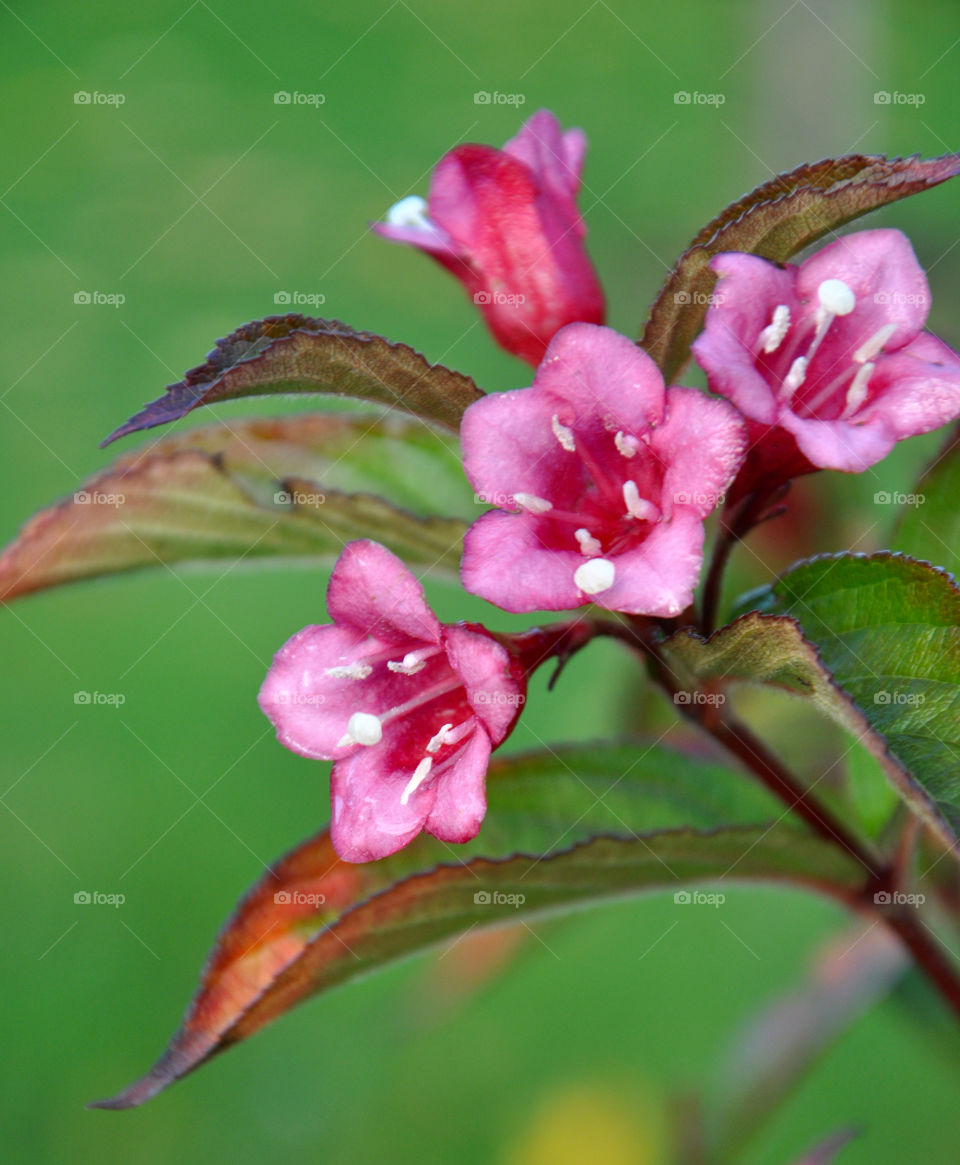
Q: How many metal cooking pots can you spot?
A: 0